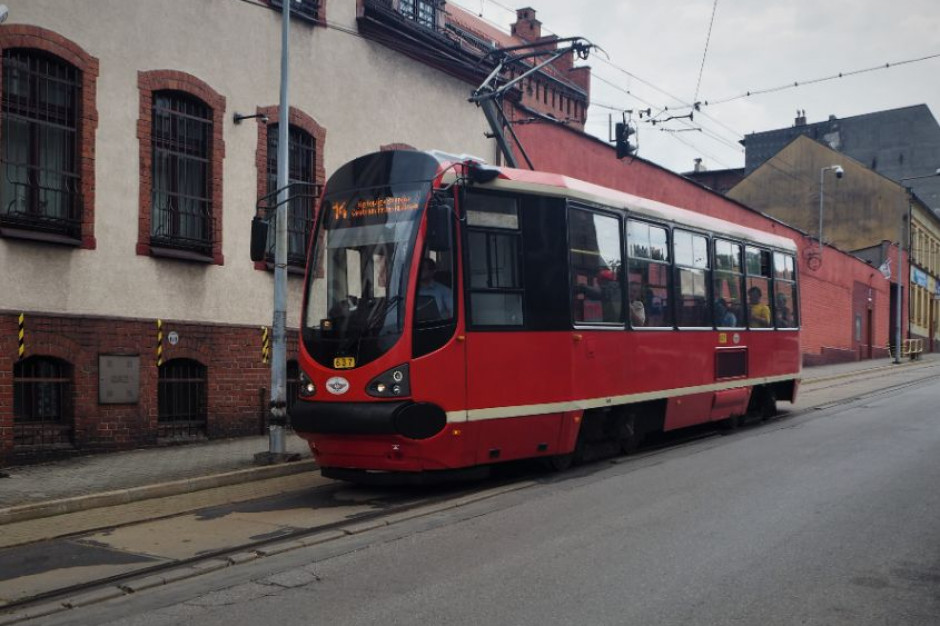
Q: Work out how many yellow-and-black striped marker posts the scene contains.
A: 3